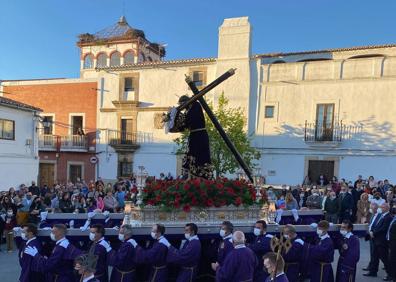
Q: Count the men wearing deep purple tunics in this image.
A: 14